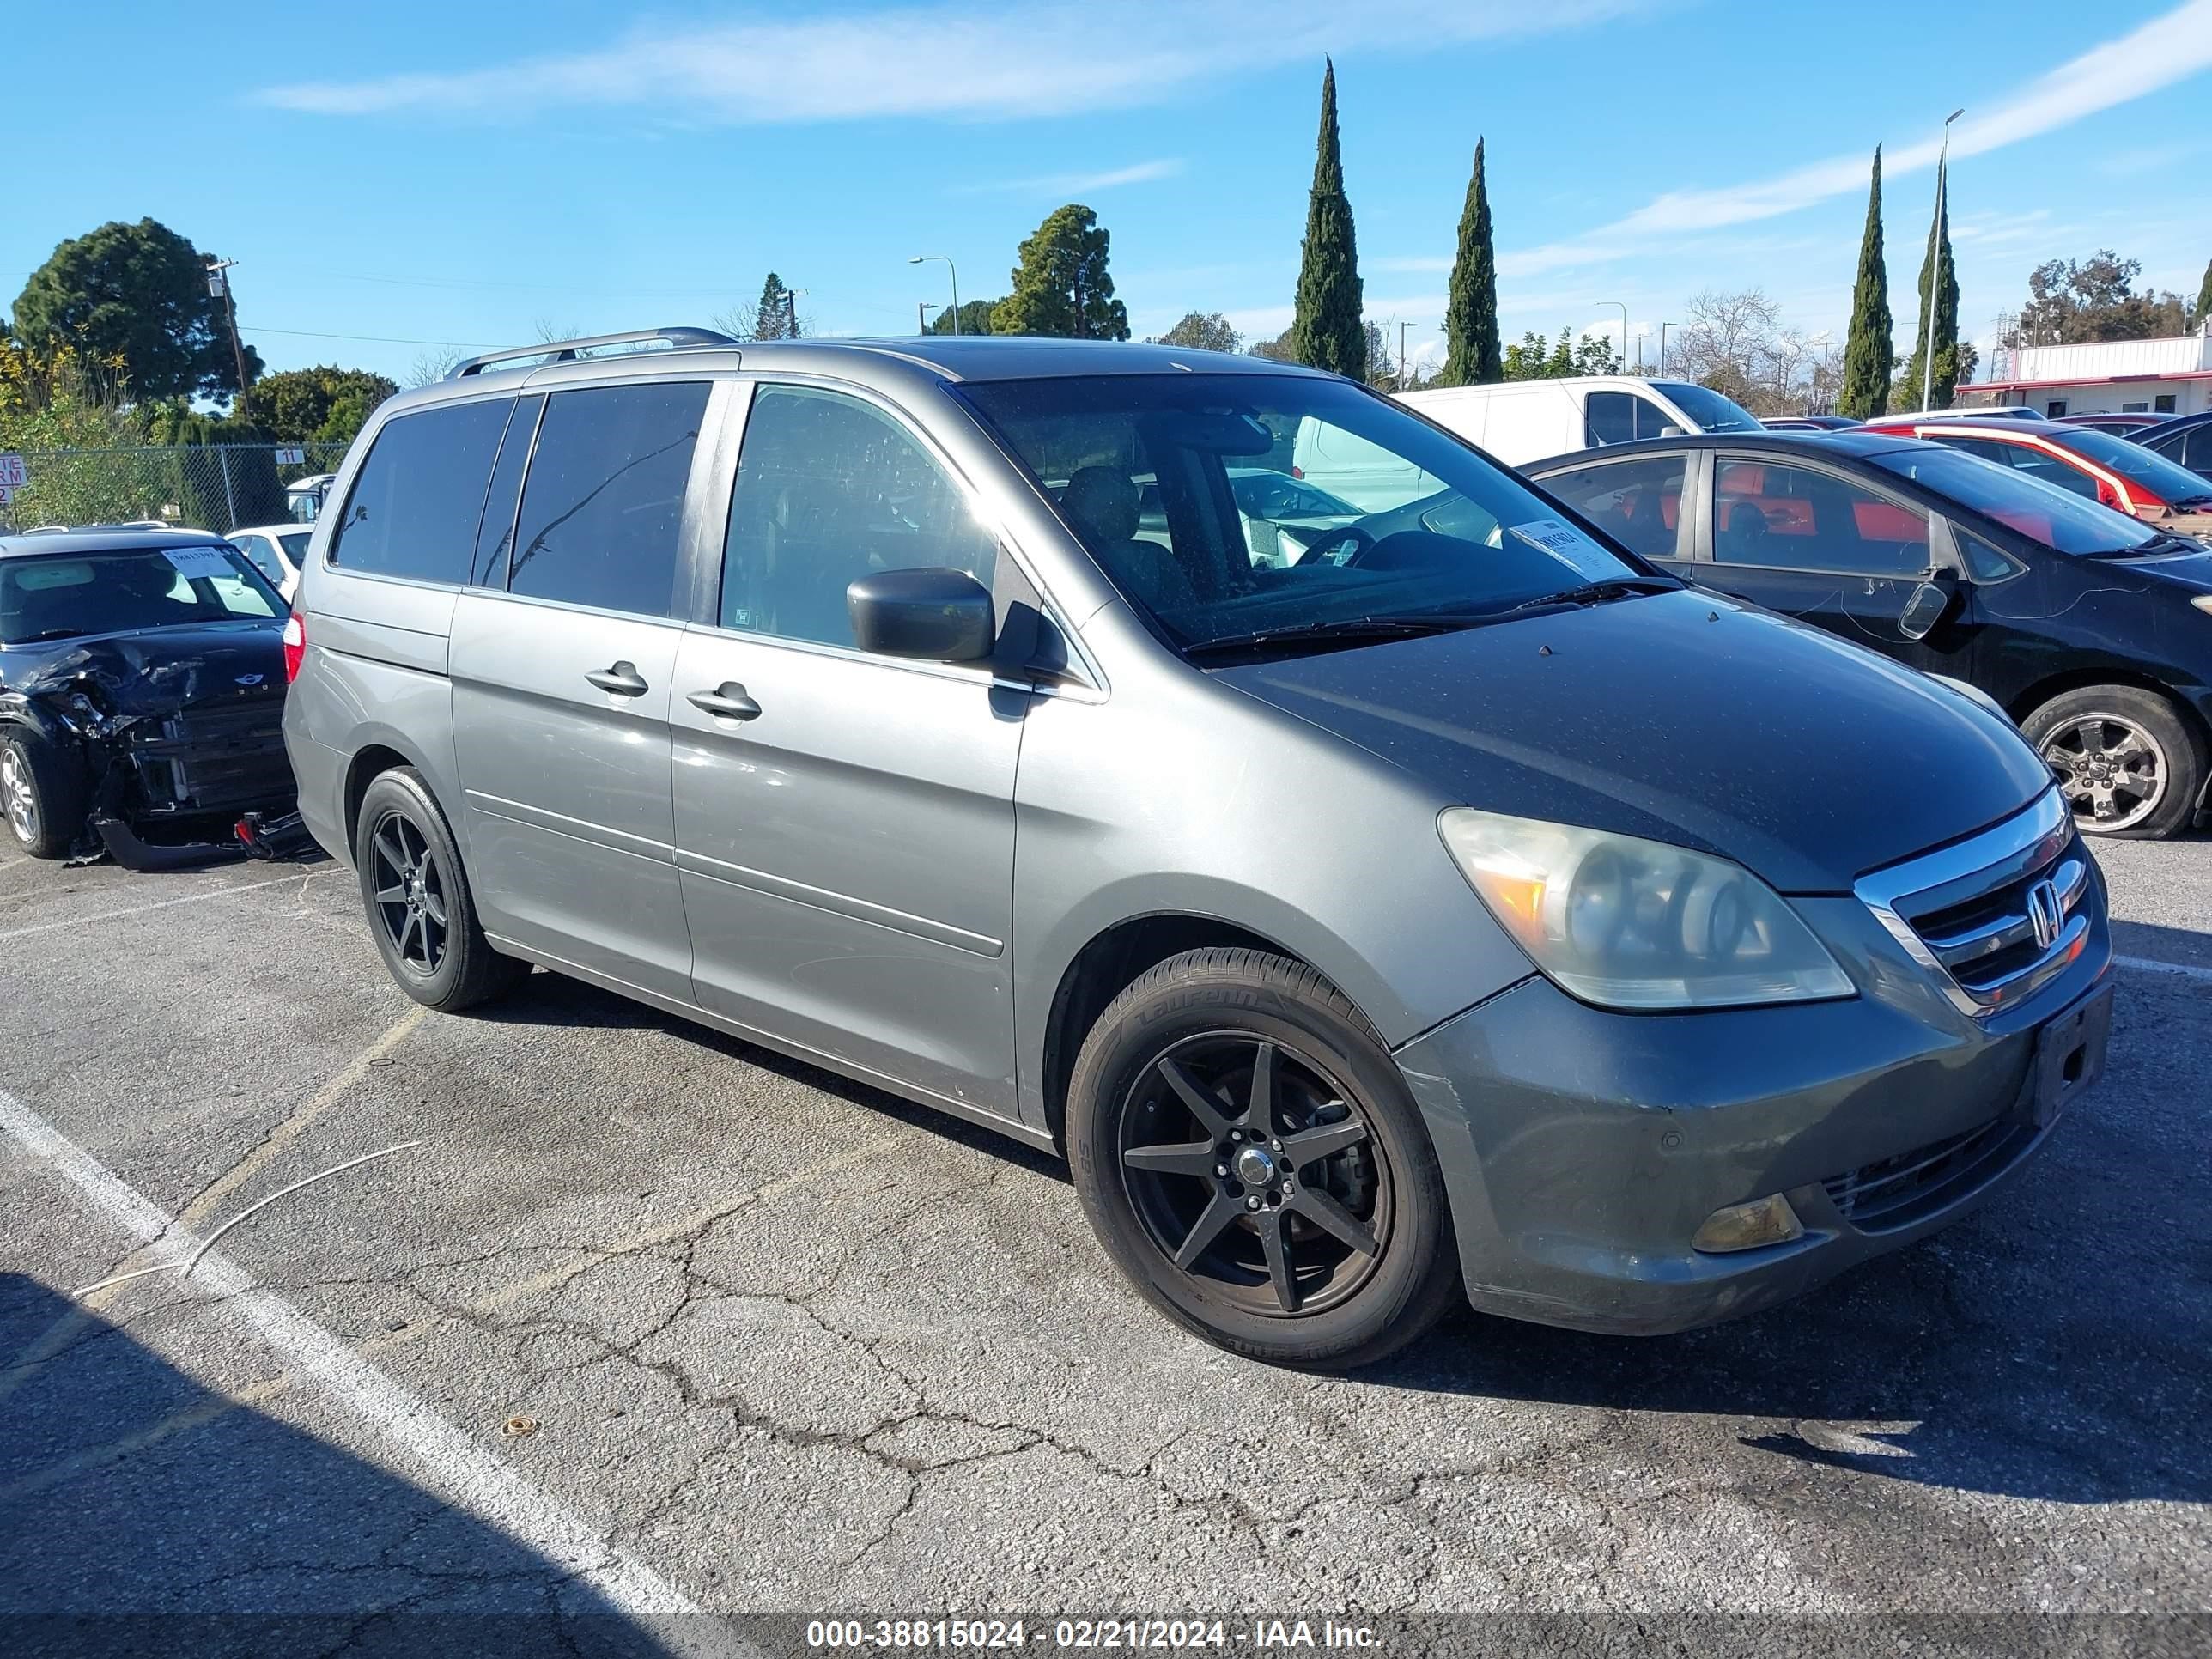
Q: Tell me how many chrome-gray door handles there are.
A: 2